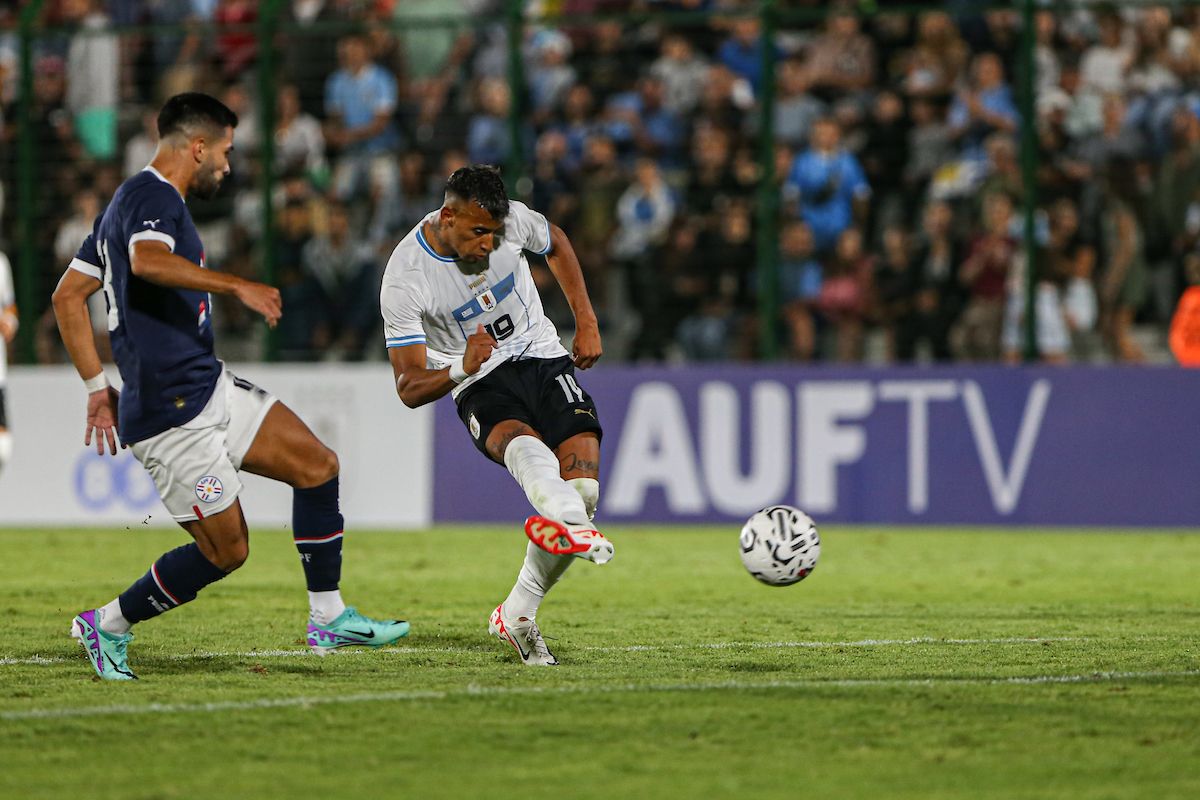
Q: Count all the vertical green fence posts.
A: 5